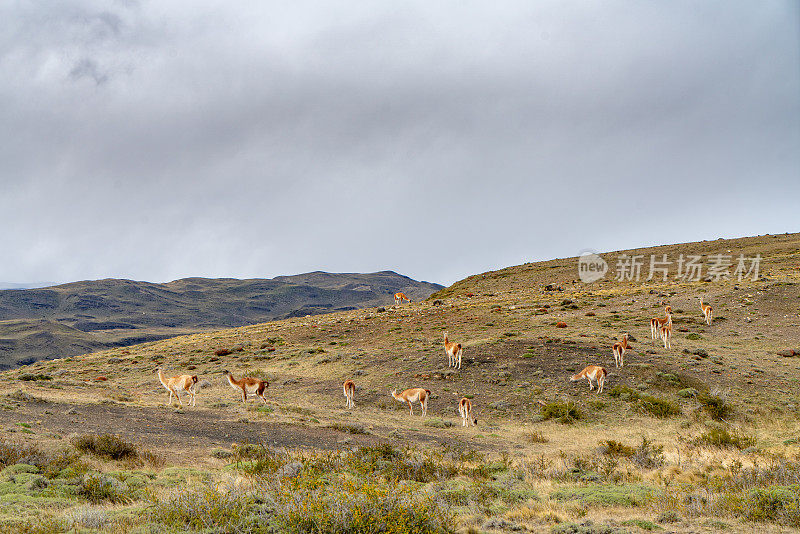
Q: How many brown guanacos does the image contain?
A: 12